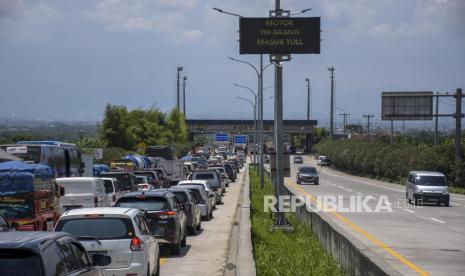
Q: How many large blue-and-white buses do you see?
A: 1